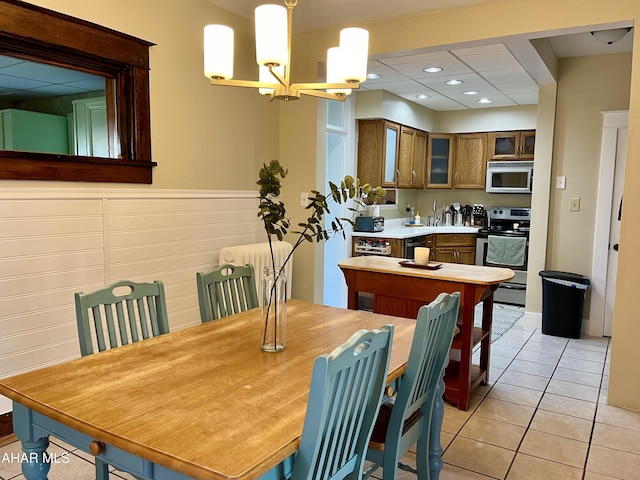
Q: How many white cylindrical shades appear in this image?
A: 5